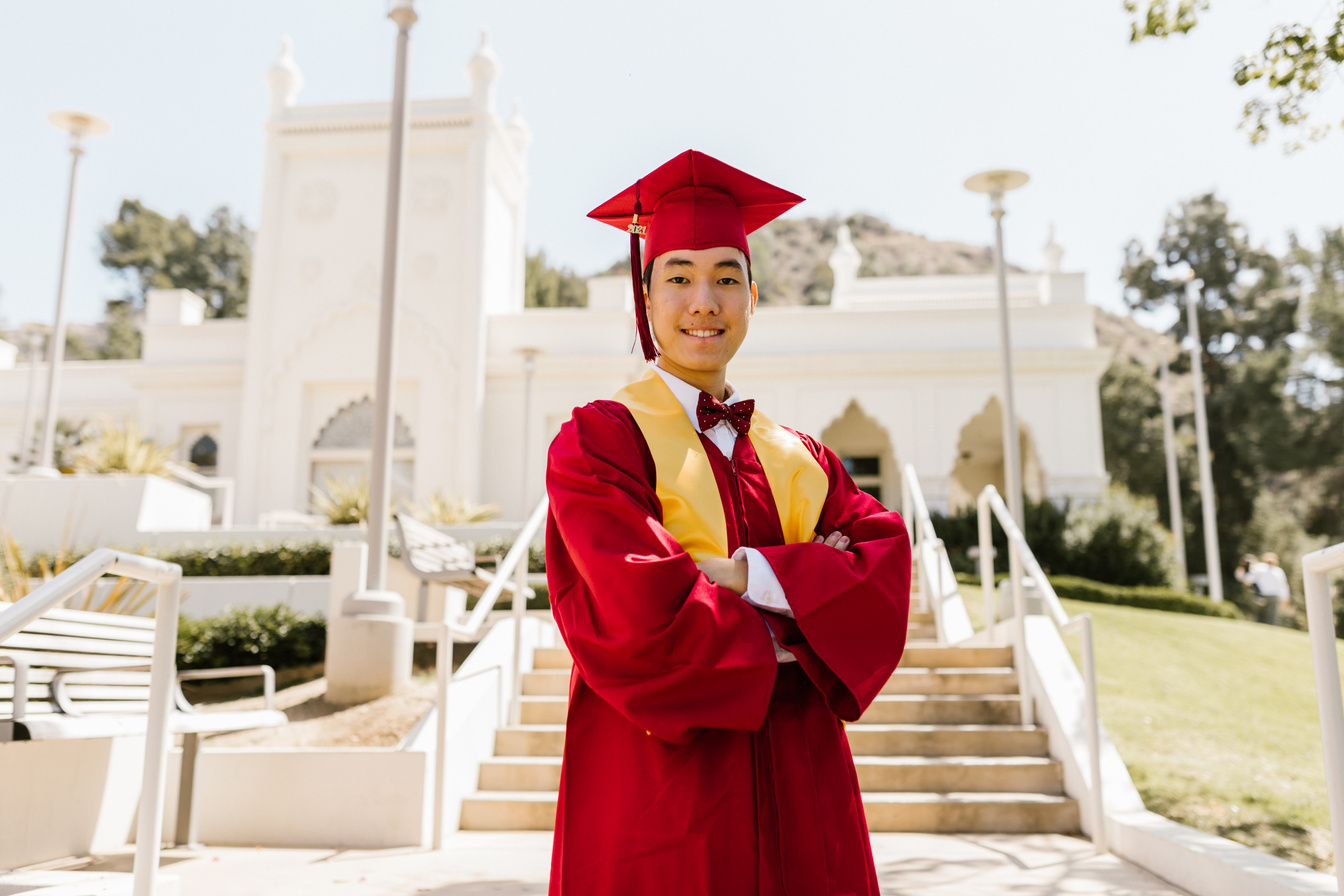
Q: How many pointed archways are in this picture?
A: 4